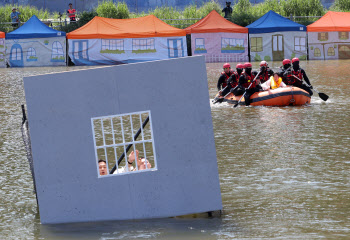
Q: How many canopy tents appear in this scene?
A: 6